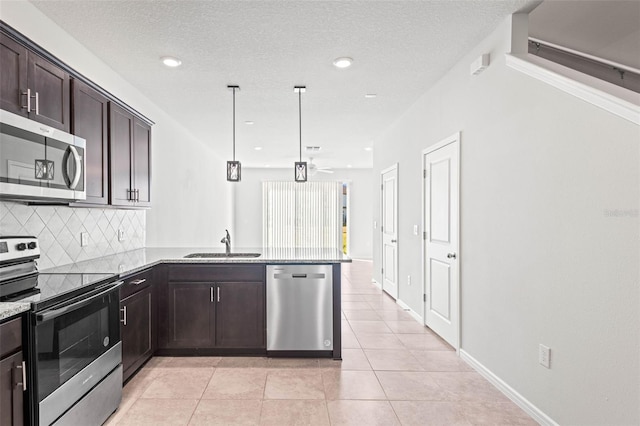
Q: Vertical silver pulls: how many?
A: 8